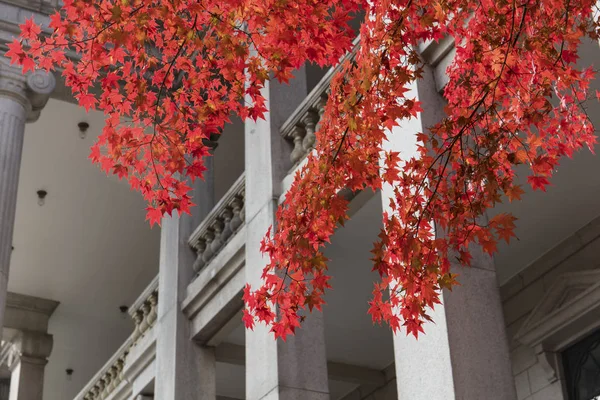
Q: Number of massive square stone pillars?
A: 3